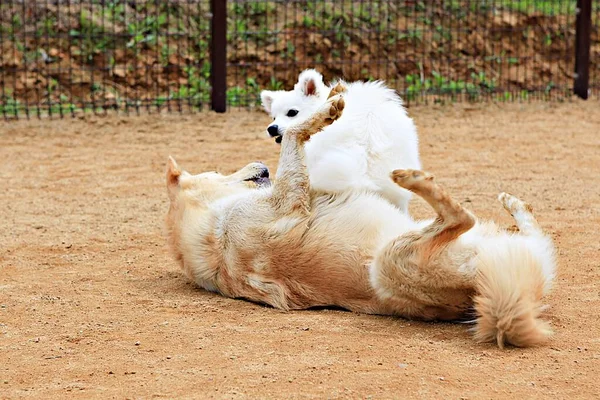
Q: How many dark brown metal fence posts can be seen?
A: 2